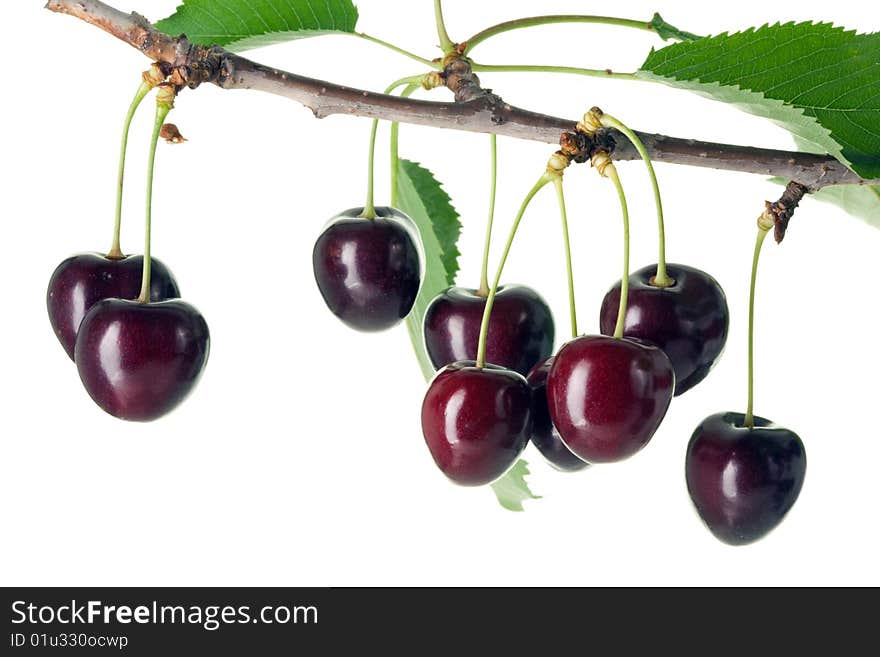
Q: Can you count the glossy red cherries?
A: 9